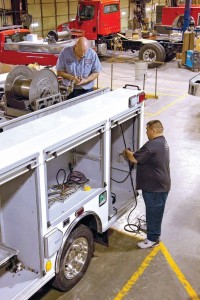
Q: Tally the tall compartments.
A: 2